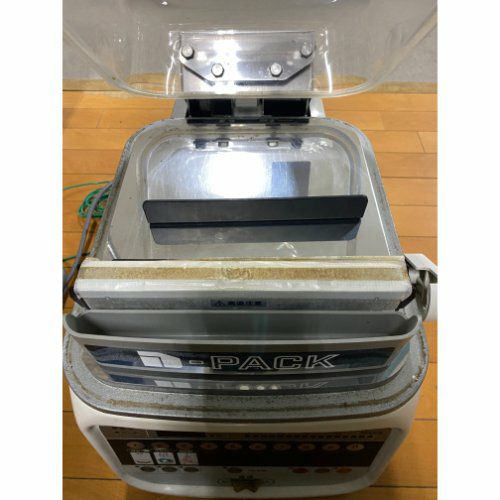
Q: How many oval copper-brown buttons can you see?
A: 10